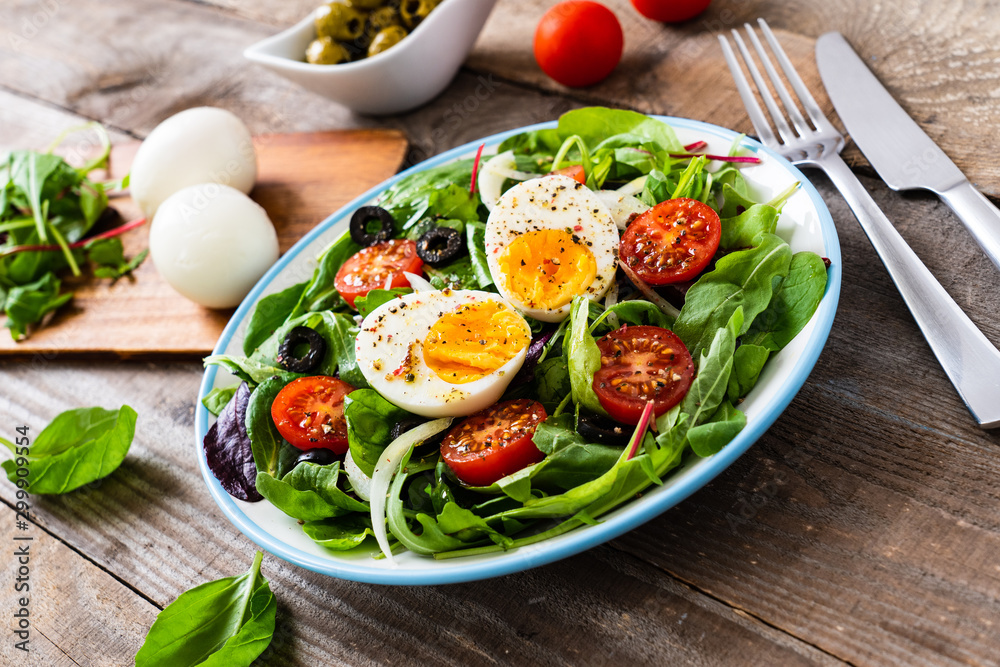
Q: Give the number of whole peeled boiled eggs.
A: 2